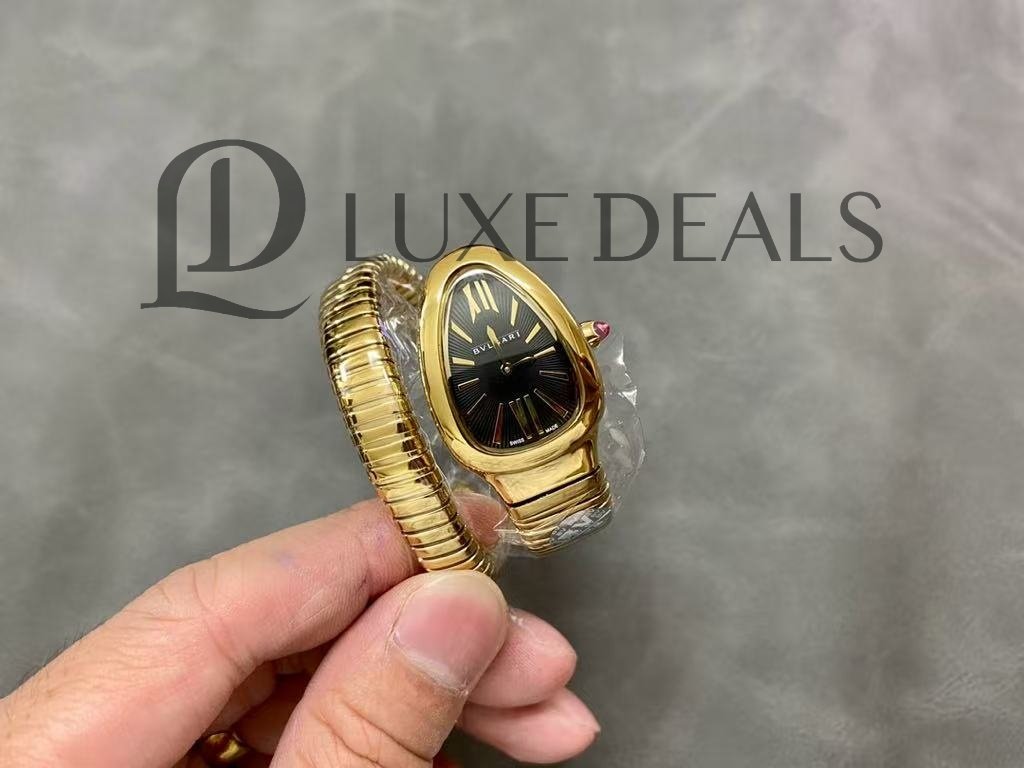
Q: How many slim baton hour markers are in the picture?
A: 10